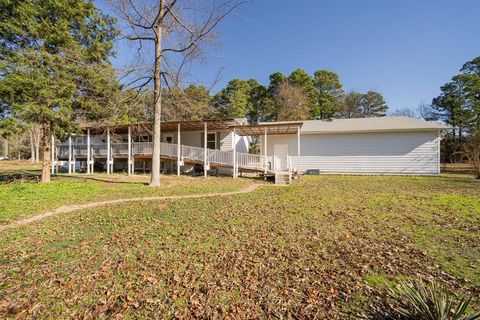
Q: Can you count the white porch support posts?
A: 10